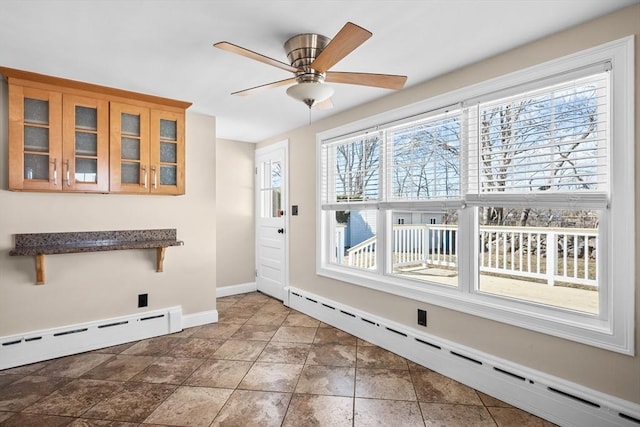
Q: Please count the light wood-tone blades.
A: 5